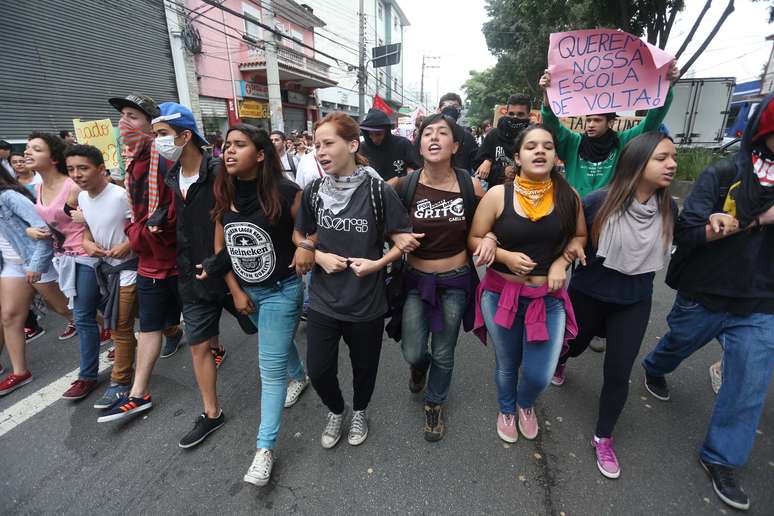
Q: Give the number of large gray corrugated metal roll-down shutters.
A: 1